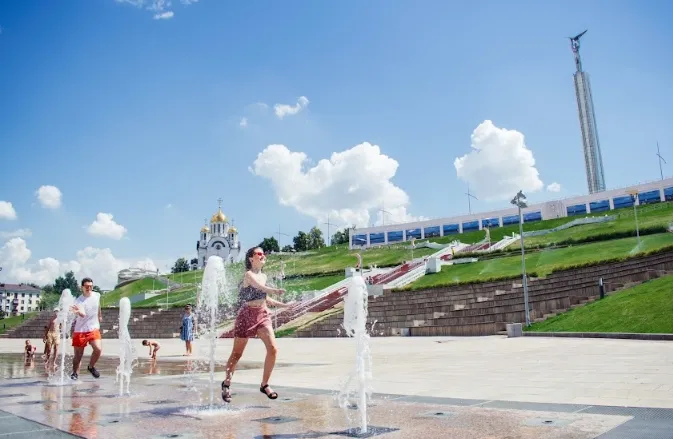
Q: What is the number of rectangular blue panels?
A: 15